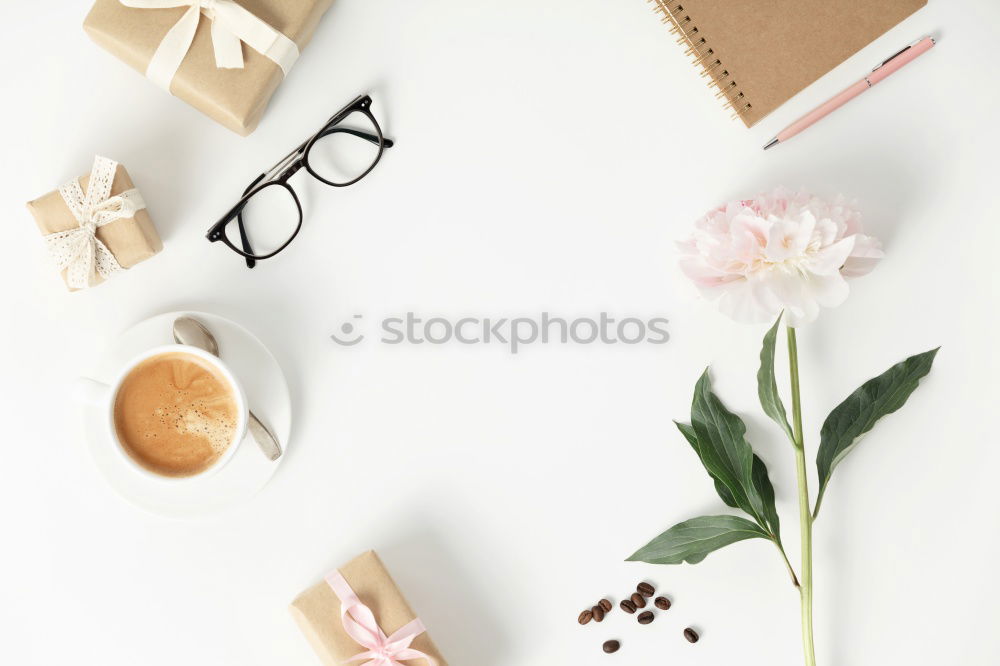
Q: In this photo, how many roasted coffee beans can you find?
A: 10